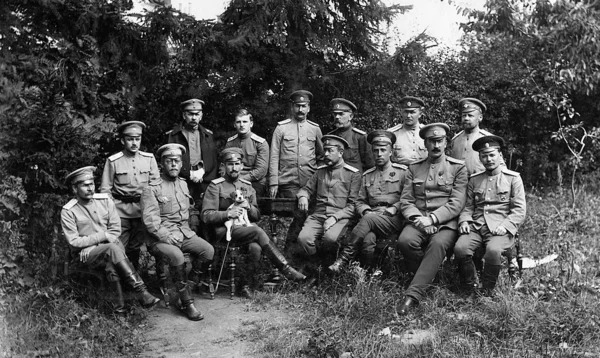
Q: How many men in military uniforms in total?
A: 14